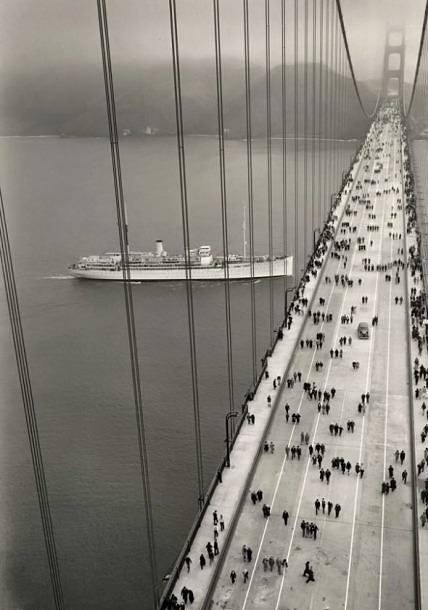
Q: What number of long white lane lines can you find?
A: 4